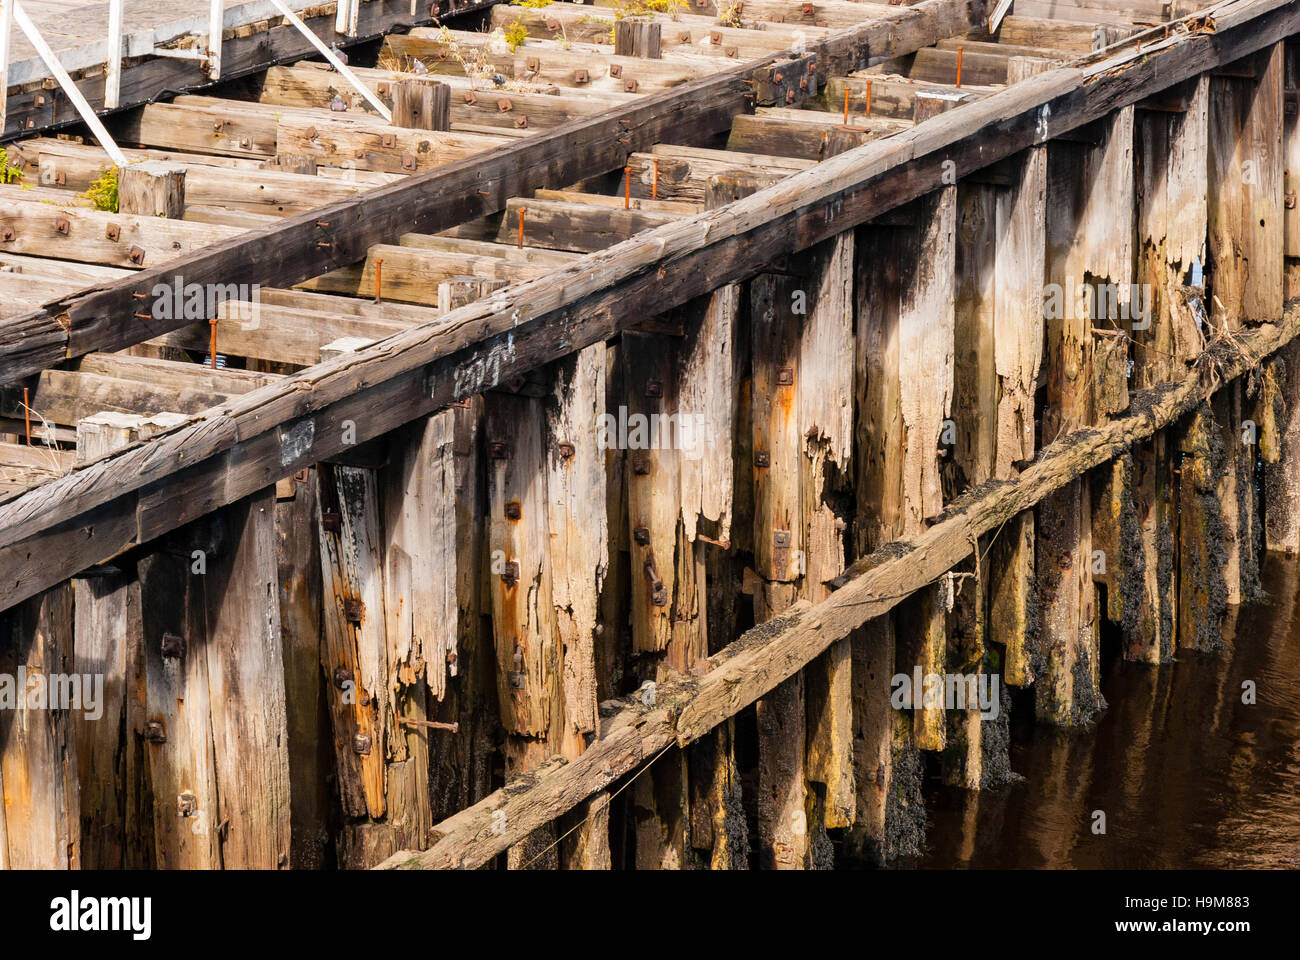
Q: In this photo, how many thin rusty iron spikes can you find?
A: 9